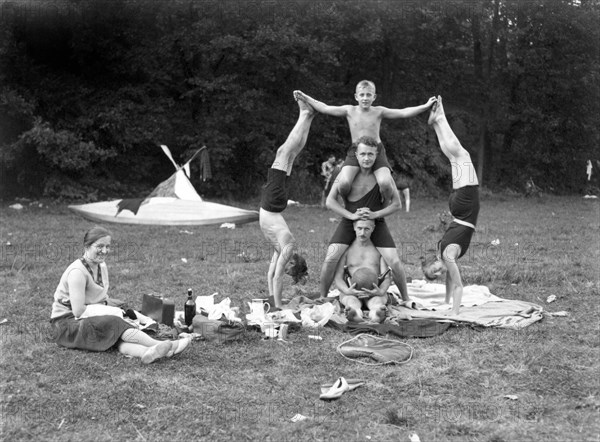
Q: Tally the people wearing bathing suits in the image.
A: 5